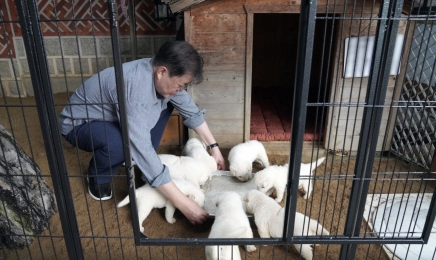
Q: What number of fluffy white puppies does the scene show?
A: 7